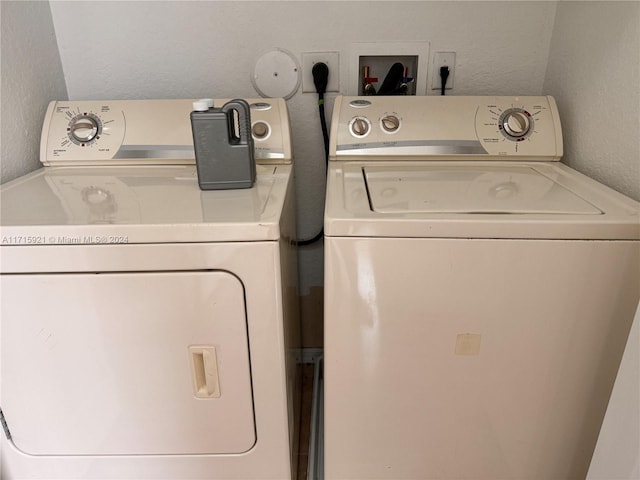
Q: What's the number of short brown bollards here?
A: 0